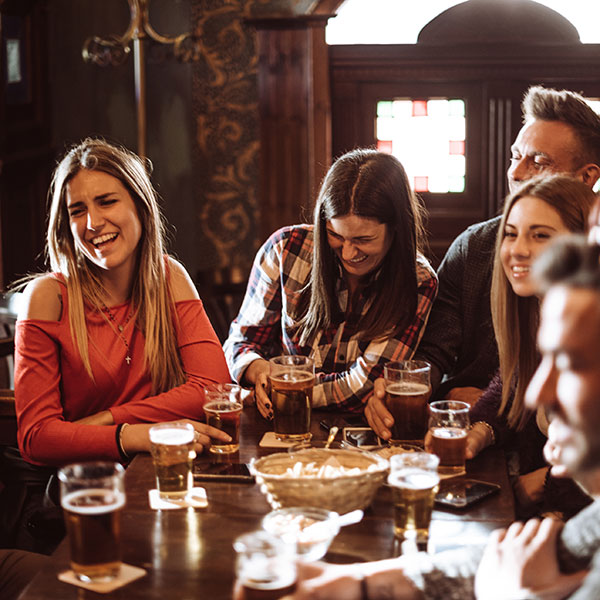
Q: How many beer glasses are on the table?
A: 8